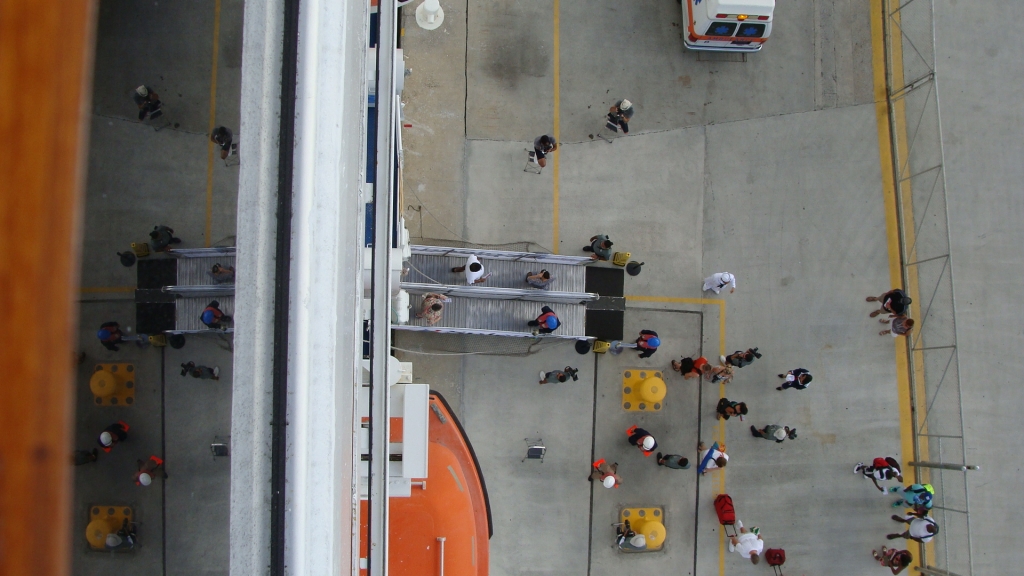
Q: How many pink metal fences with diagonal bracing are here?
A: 0